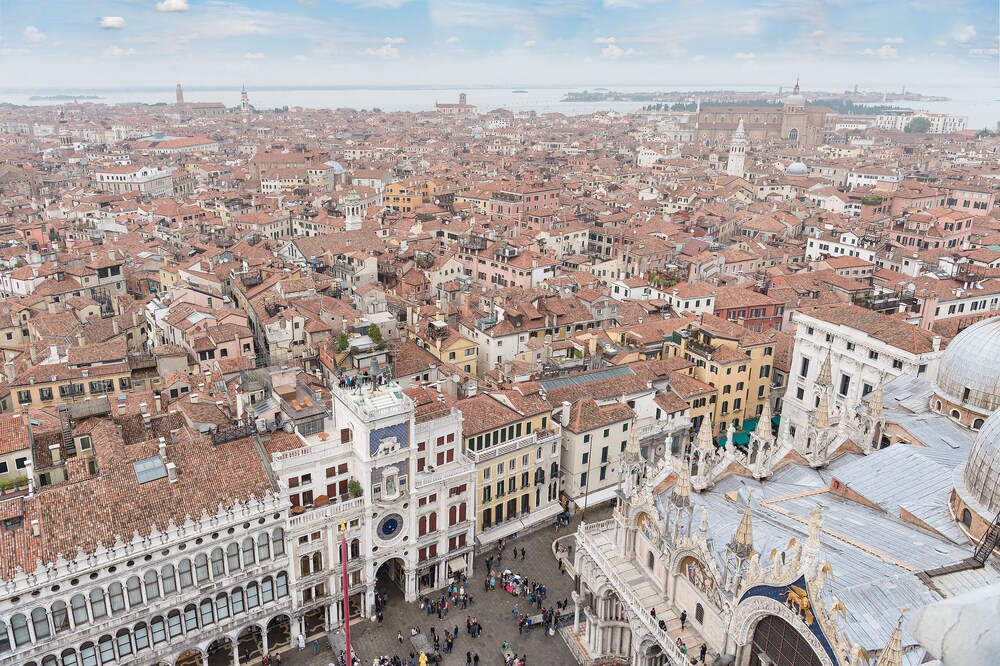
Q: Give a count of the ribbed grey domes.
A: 2